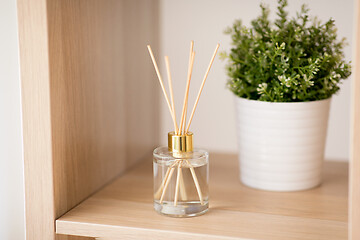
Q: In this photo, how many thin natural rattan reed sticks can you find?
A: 5